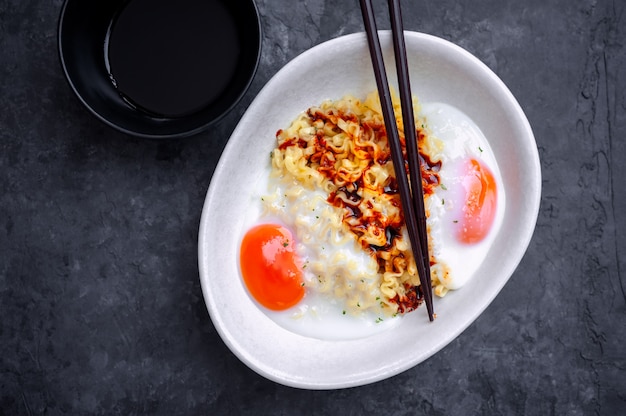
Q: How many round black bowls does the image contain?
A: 1